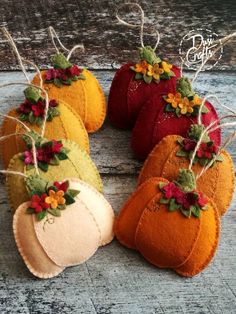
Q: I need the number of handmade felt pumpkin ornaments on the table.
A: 8